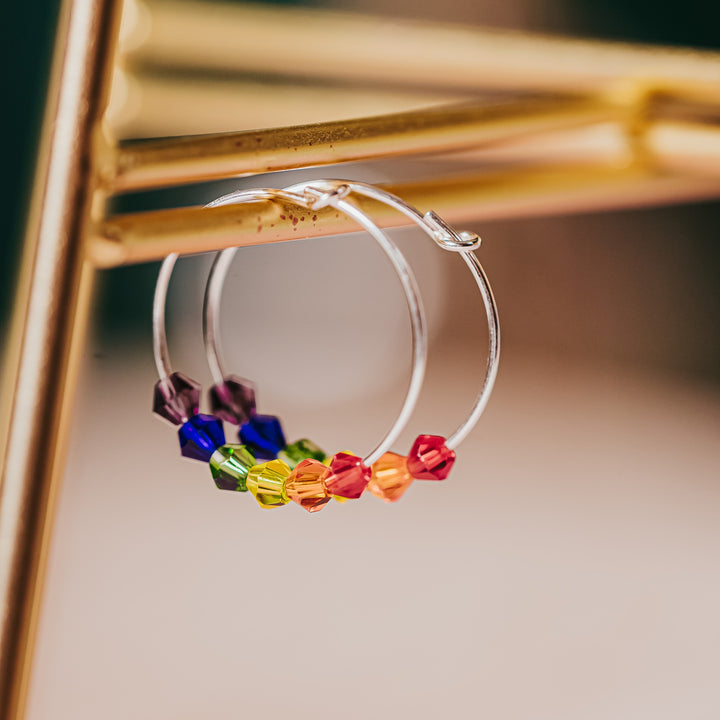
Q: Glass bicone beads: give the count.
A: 12